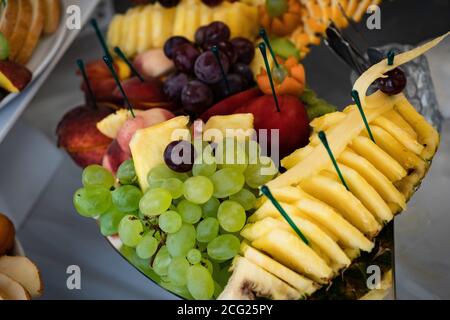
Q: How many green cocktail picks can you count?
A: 11